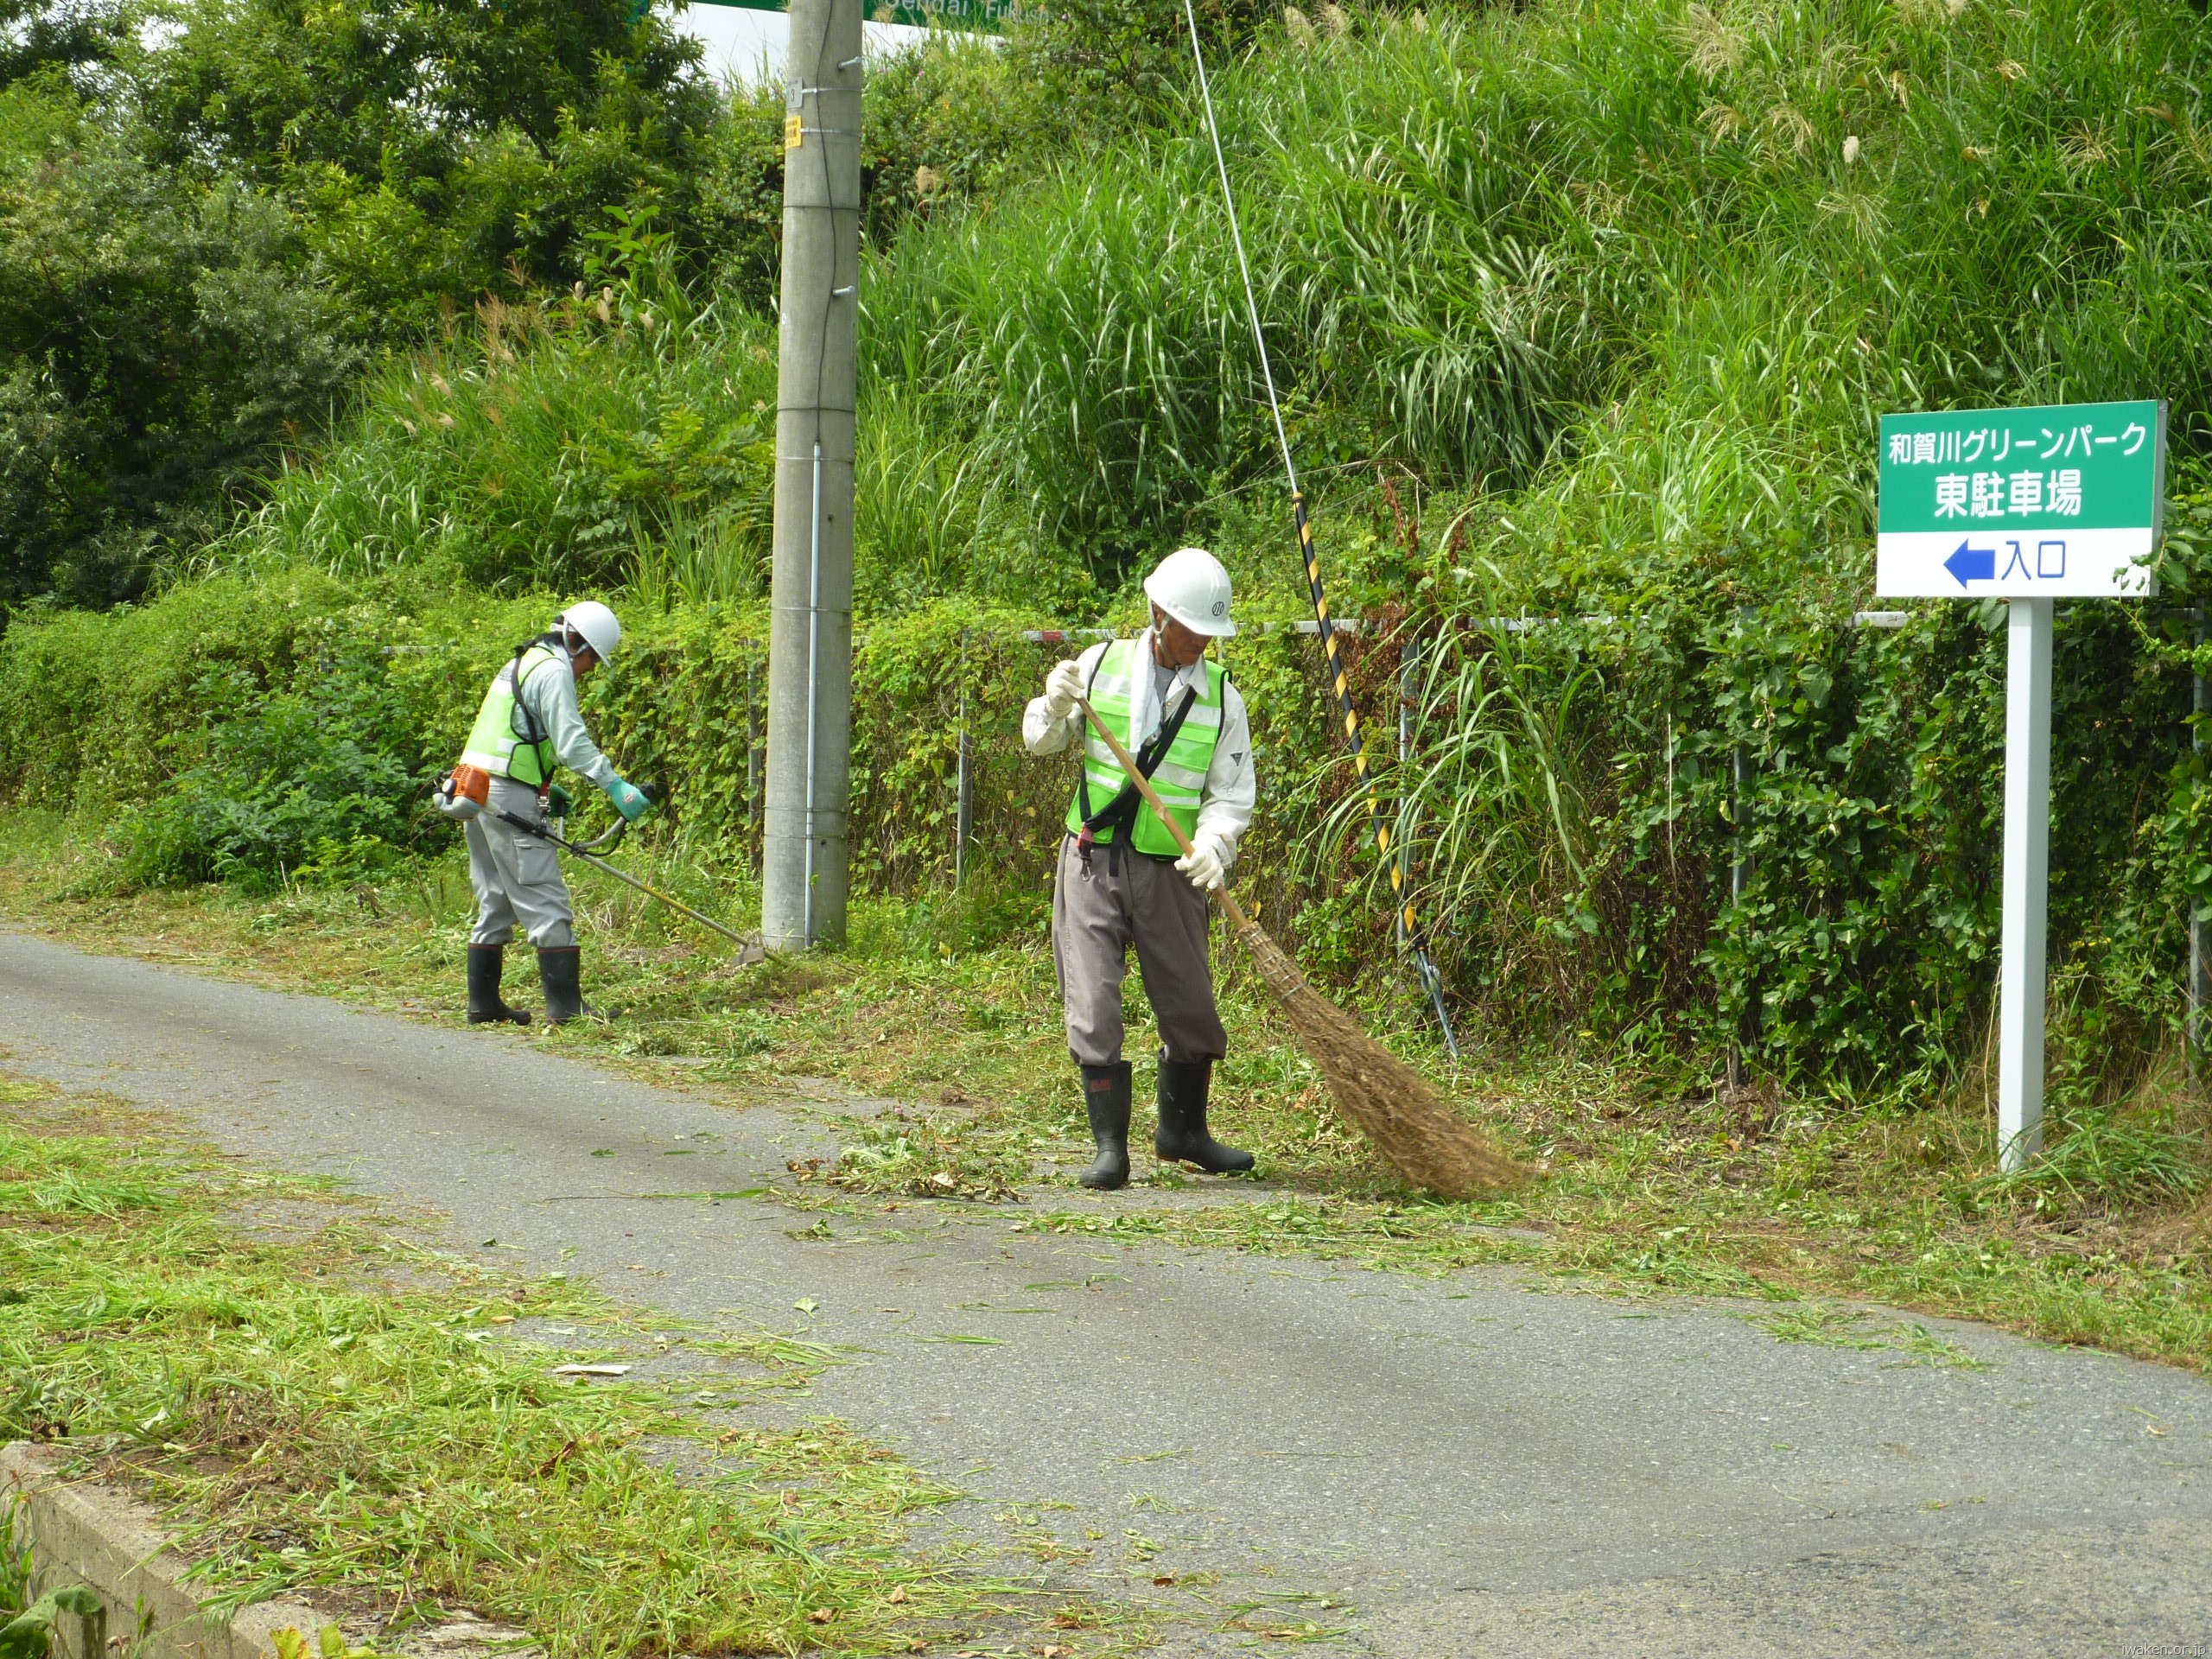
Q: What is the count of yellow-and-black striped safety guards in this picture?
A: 1